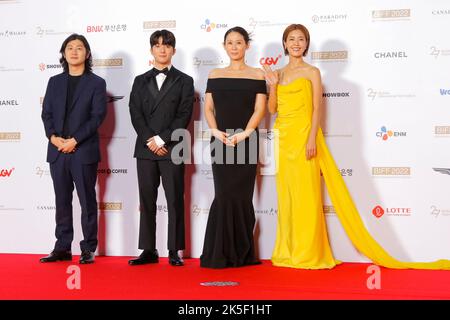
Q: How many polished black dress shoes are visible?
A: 4